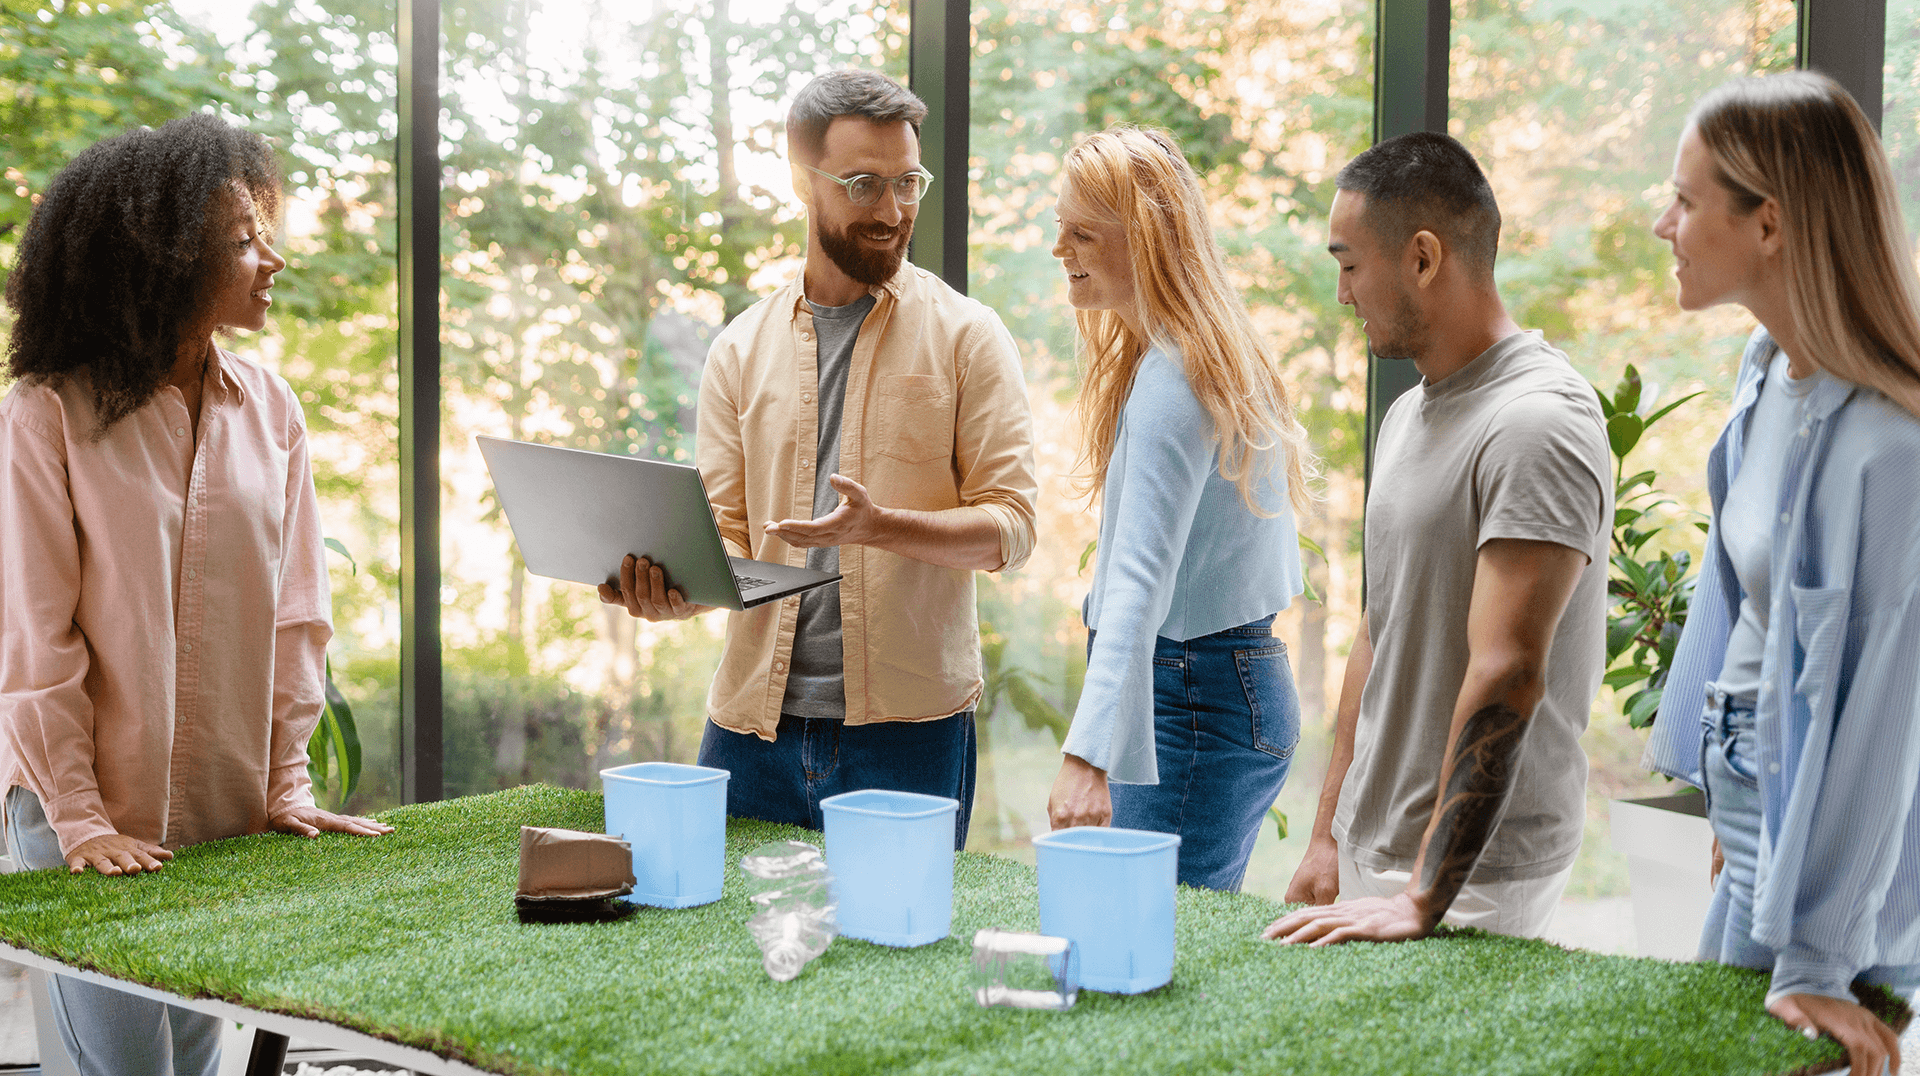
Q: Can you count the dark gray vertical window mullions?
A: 4